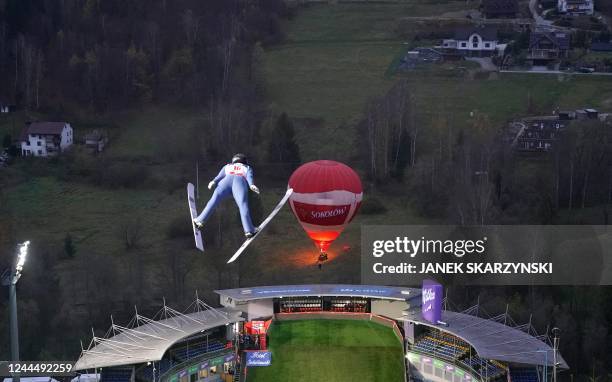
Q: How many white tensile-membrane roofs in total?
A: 2